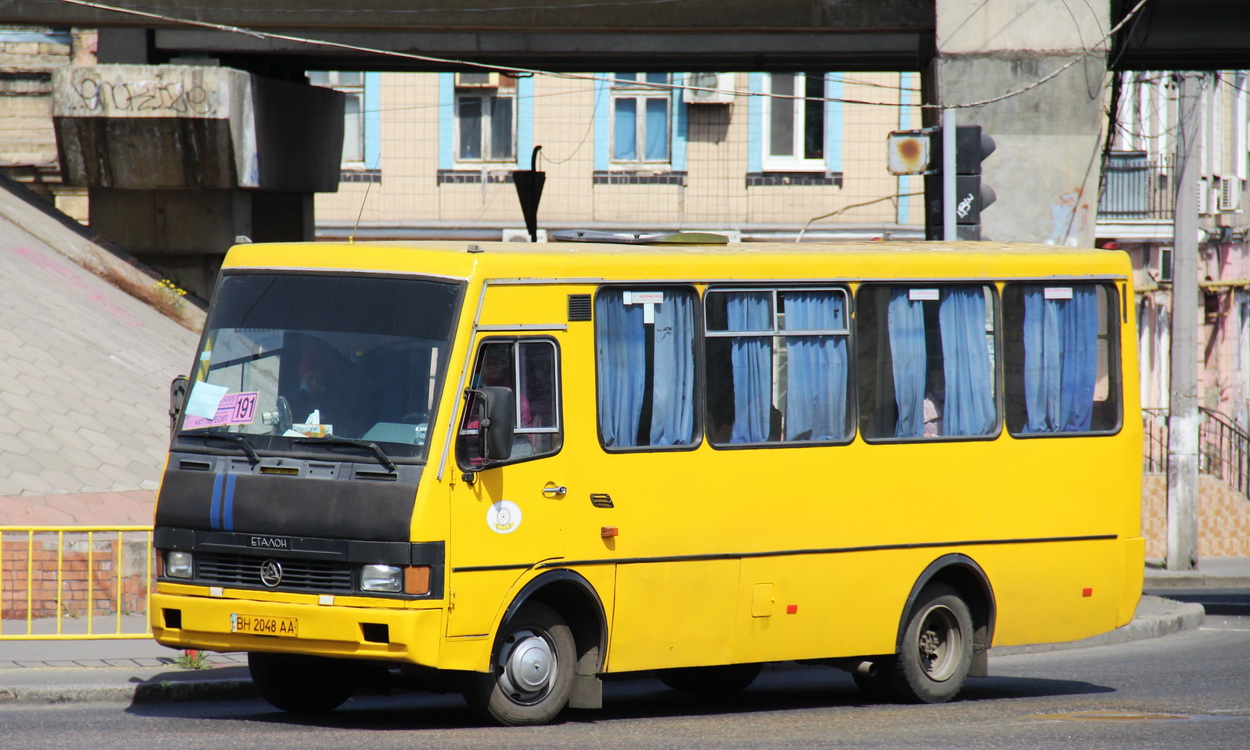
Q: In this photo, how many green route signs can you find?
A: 0